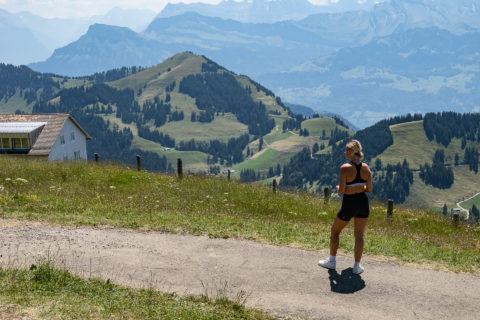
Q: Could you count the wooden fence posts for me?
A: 8